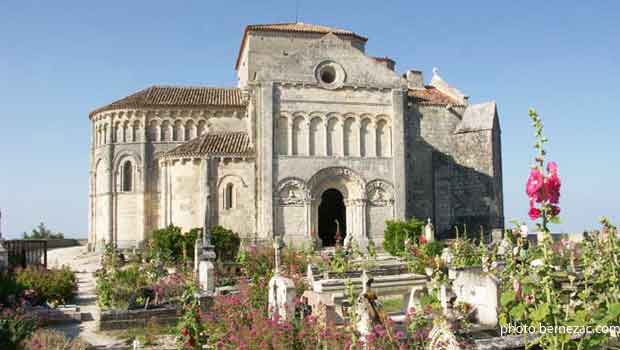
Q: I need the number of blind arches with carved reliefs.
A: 2